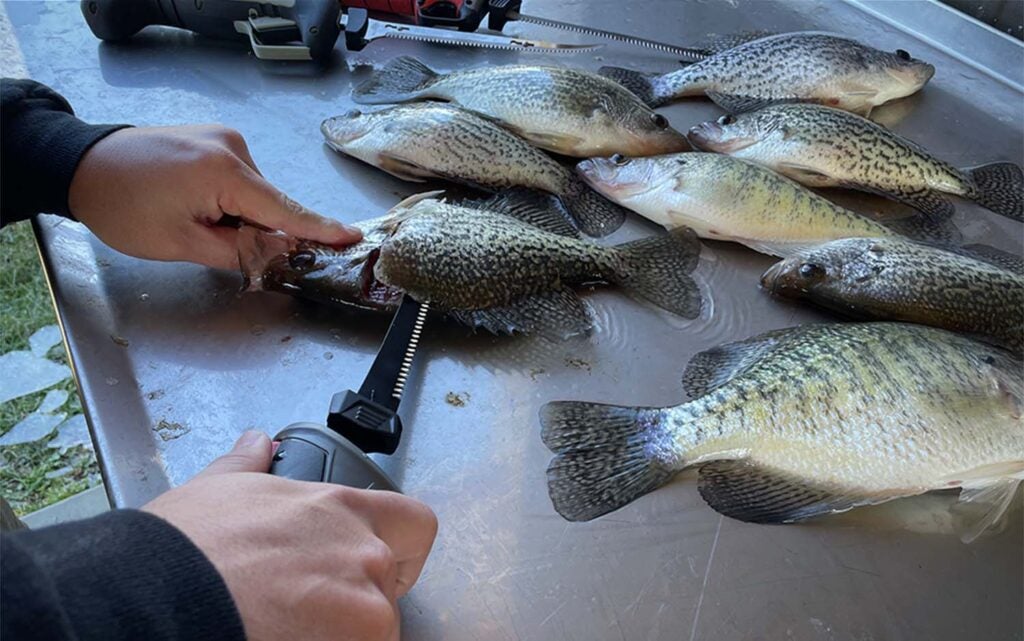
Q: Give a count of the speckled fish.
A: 8